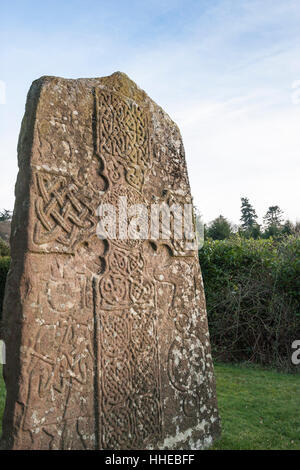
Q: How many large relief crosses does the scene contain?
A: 1